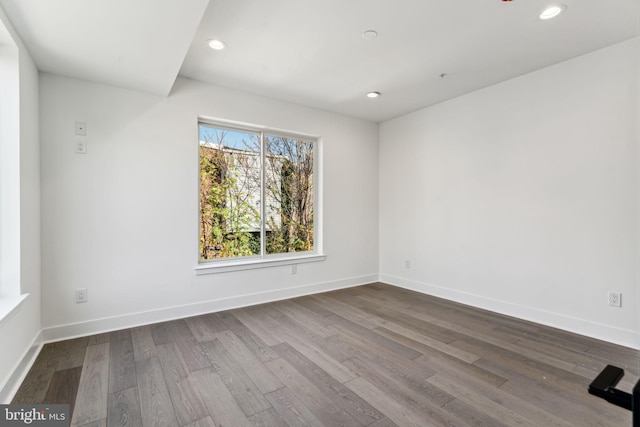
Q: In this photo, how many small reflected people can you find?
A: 0